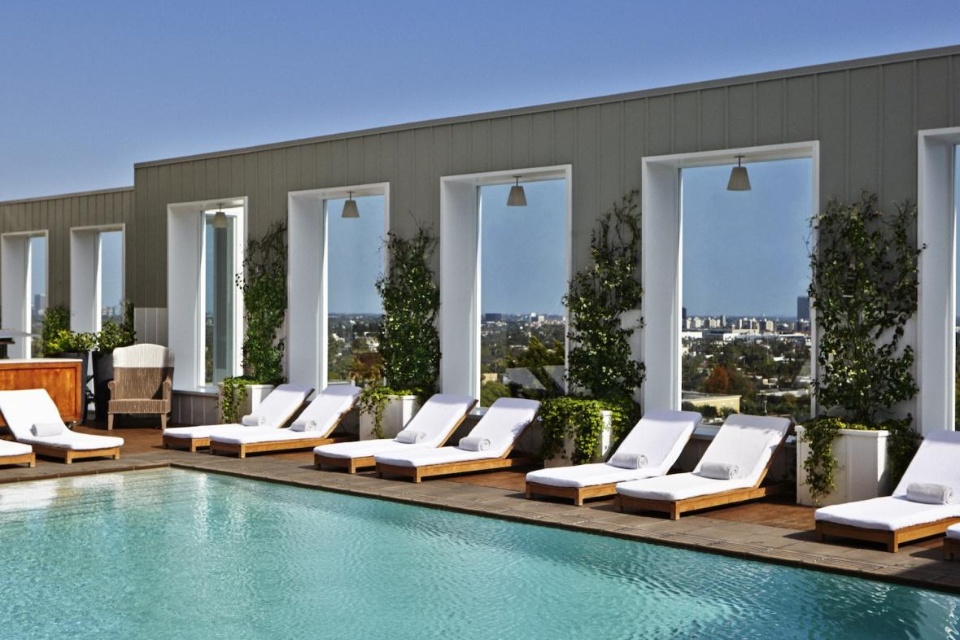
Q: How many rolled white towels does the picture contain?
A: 8